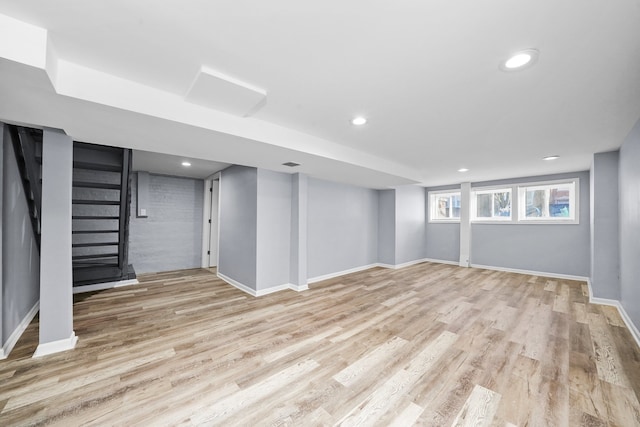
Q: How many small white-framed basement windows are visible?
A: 3